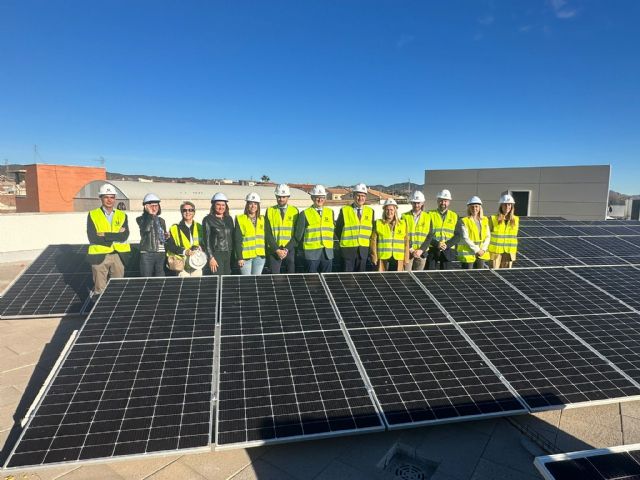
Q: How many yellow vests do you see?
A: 11